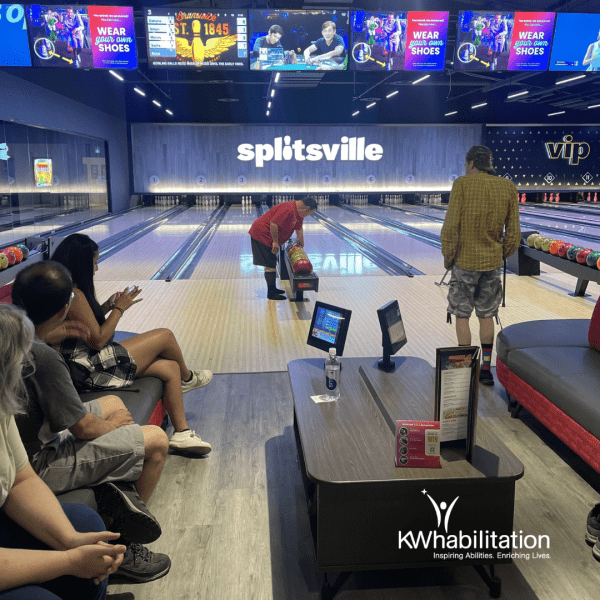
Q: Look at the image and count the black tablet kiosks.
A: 2